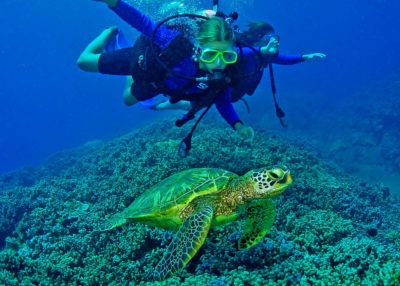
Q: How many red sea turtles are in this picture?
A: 0